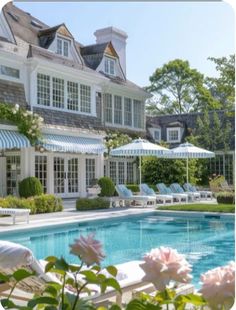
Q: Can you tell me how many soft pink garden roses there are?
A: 3